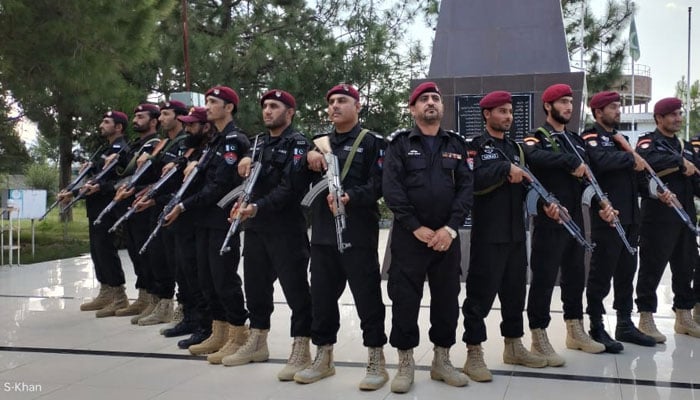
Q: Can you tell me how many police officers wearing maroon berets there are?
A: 11